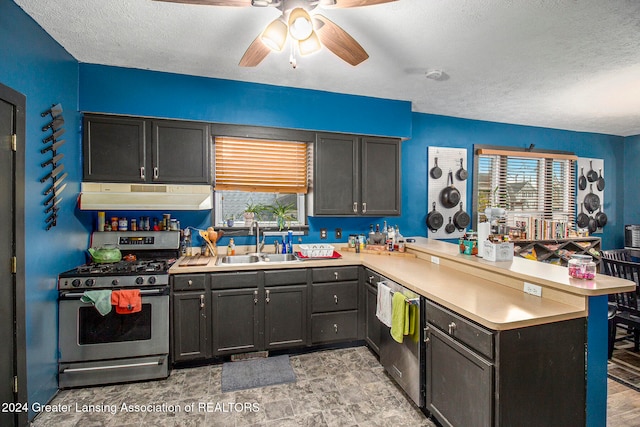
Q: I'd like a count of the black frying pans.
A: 13